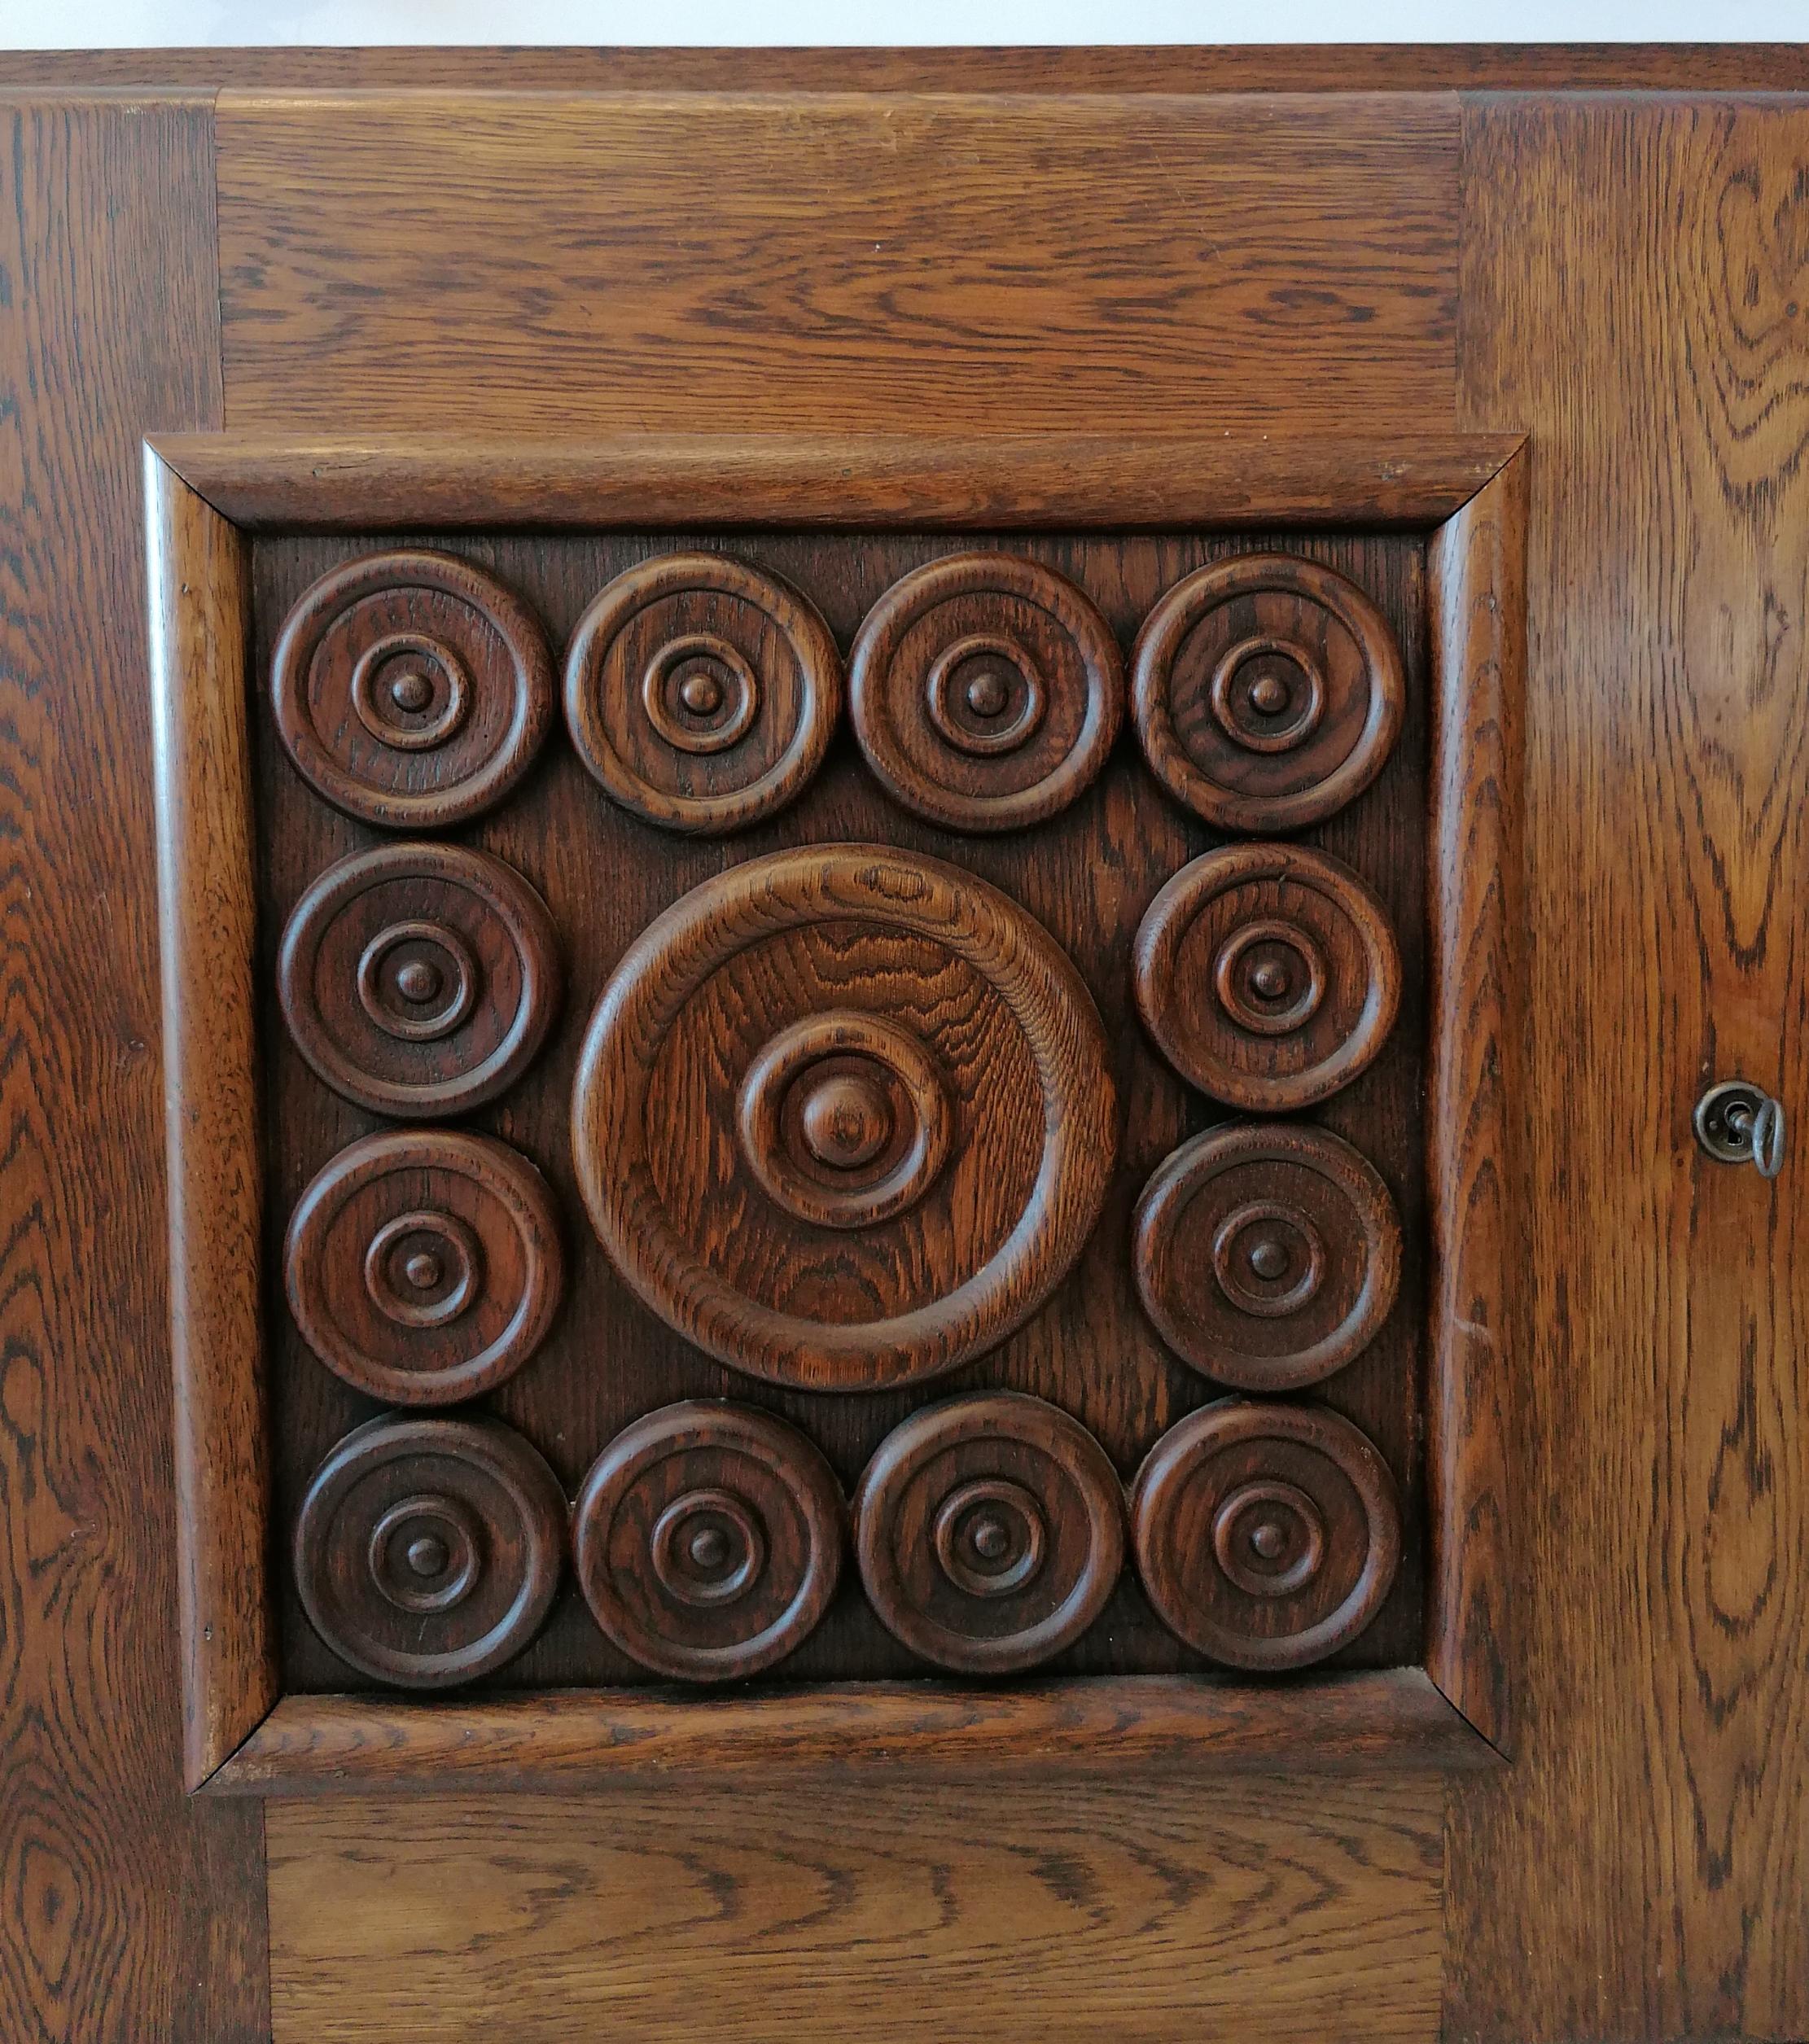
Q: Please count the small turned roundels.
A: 12